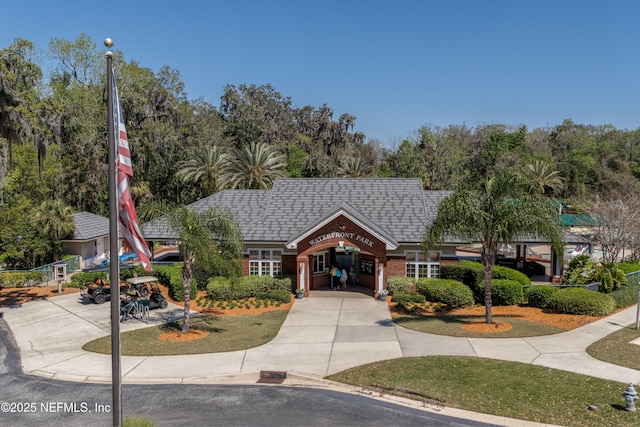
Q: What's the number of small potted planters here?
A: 2